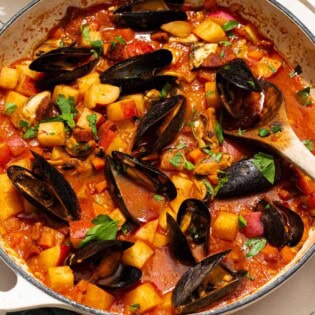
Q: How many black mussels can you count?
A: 12